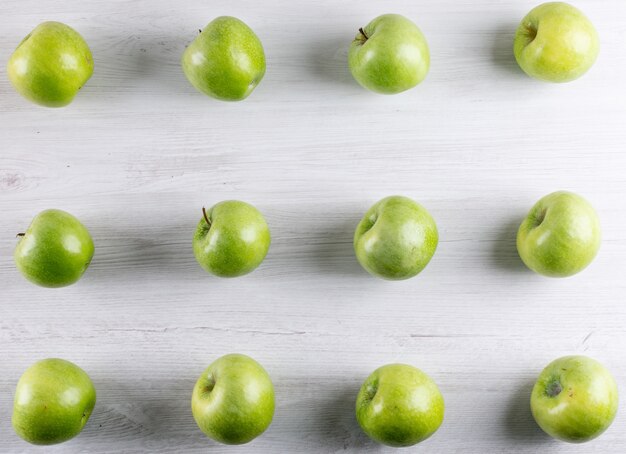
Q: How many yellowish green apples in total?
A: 12